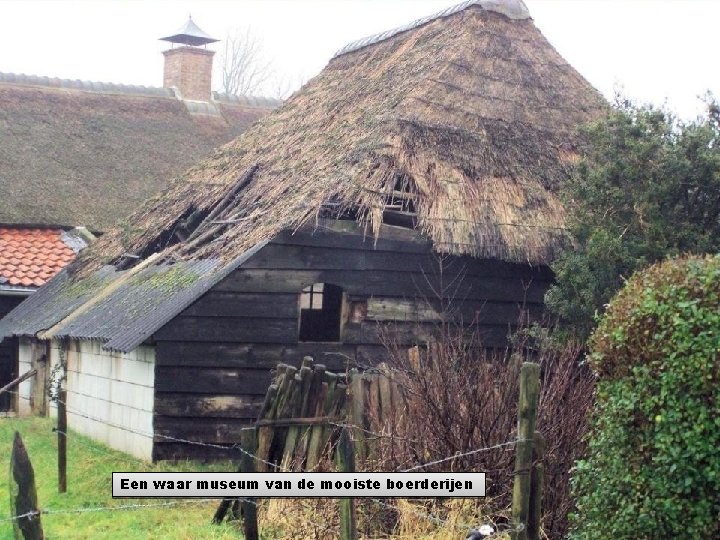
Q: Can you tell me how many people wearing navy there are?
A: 0